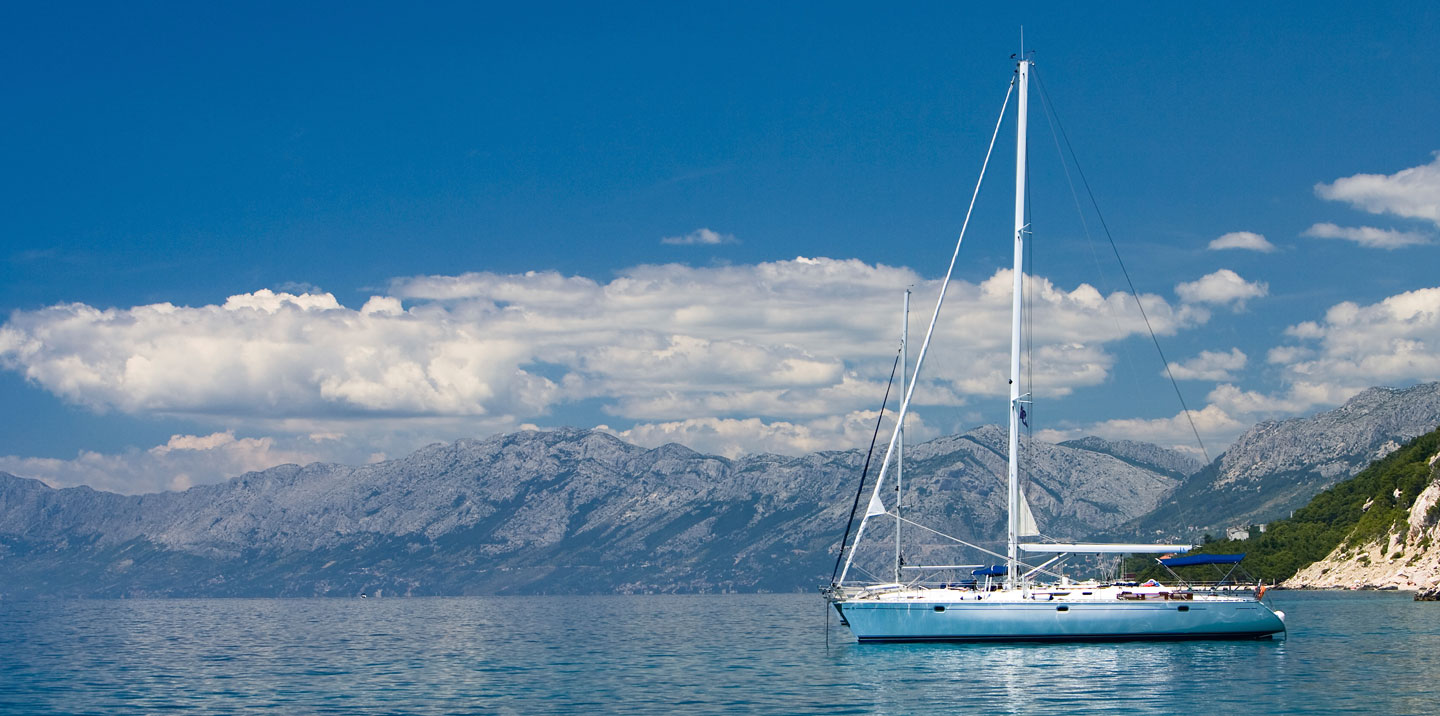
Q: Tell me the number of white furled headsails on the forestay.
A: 1